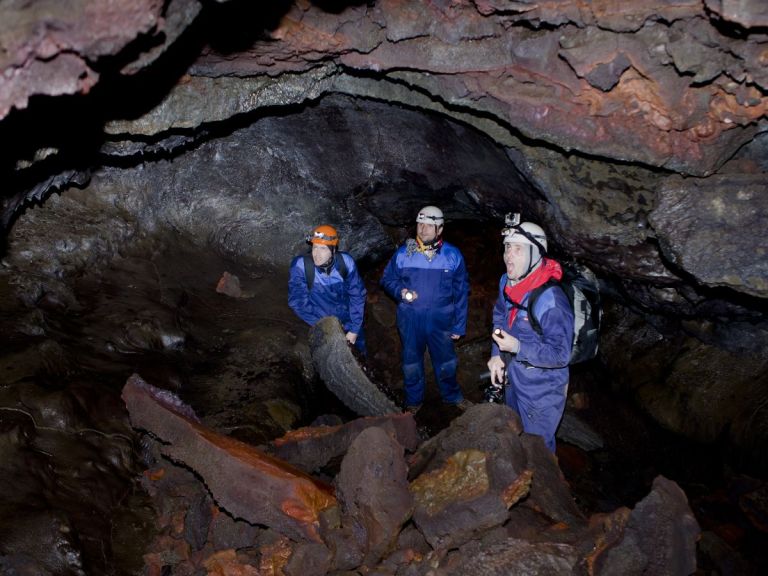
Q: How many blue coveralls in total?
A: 3